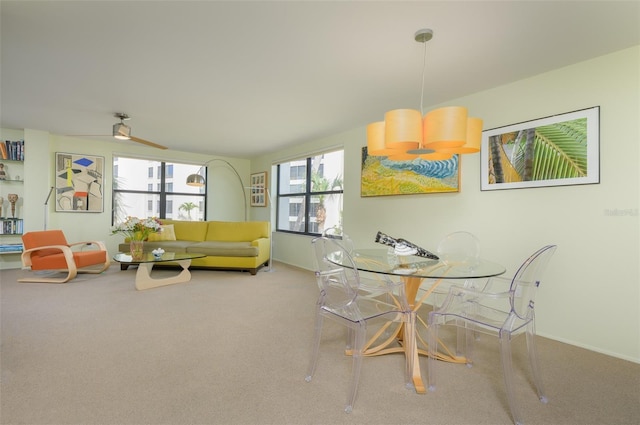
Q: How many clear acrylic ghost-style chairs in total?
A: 4